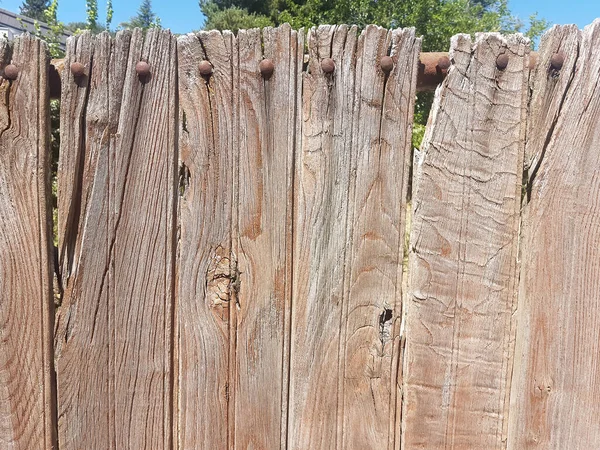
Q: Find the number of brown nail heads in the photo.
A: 10